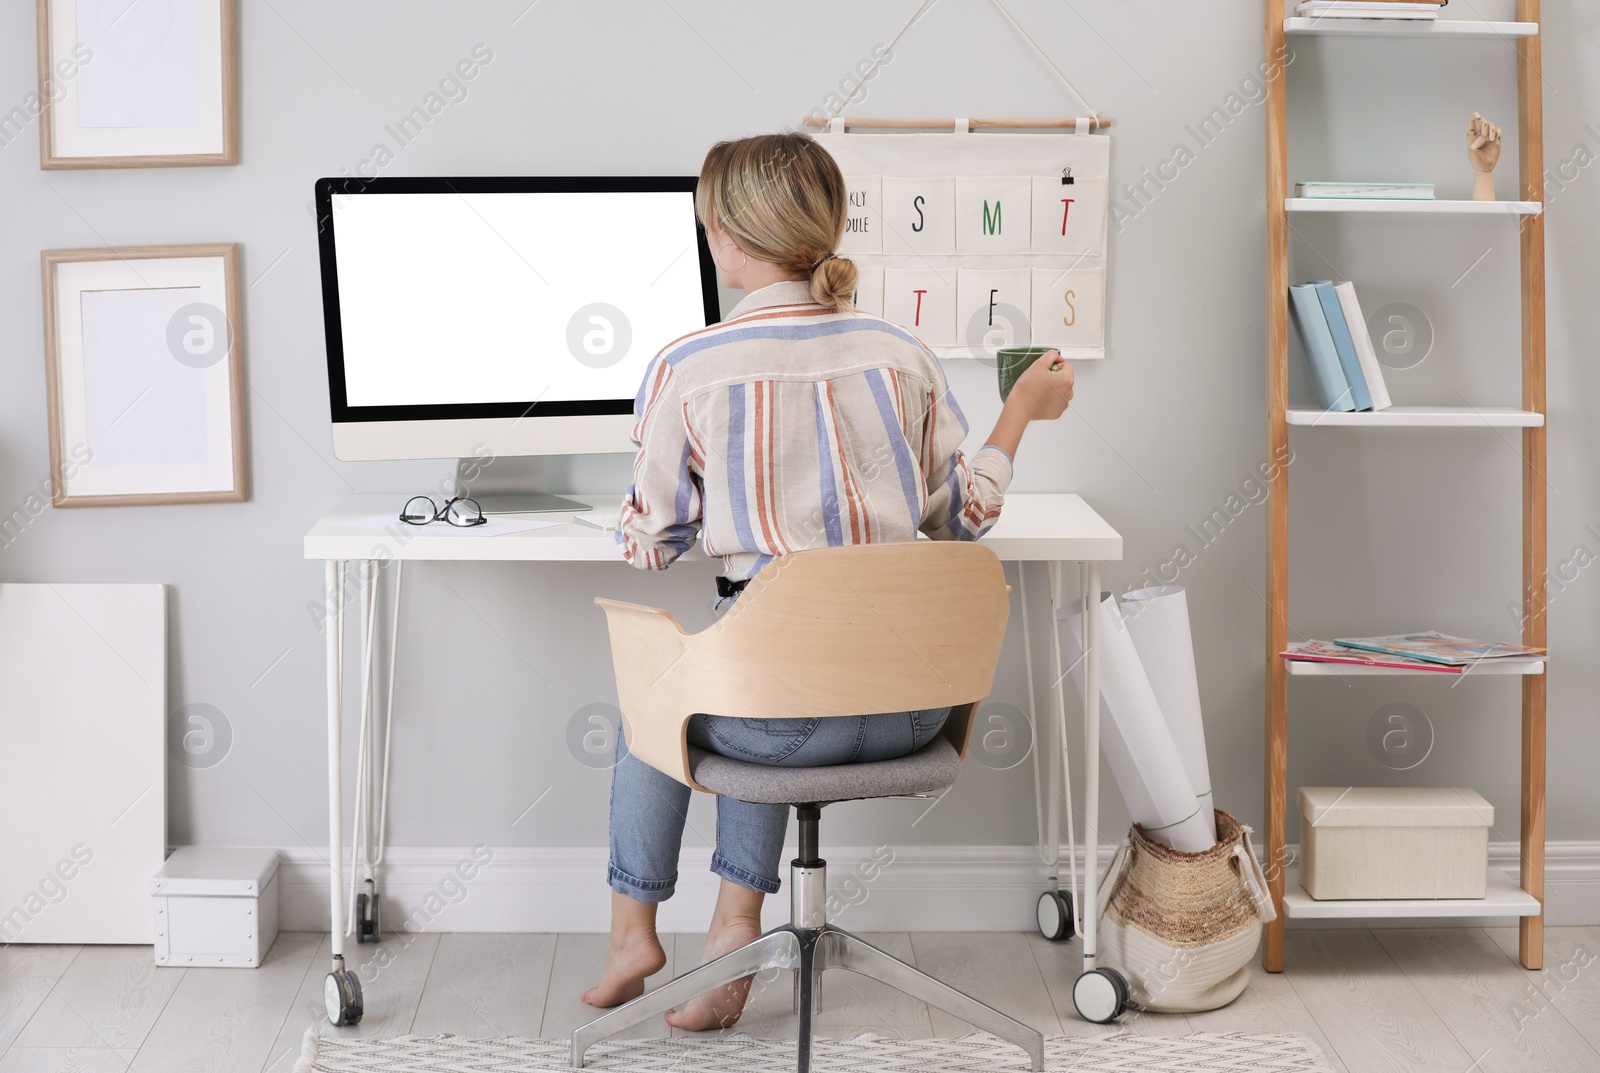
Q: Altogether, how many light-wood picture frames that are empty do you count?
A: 2